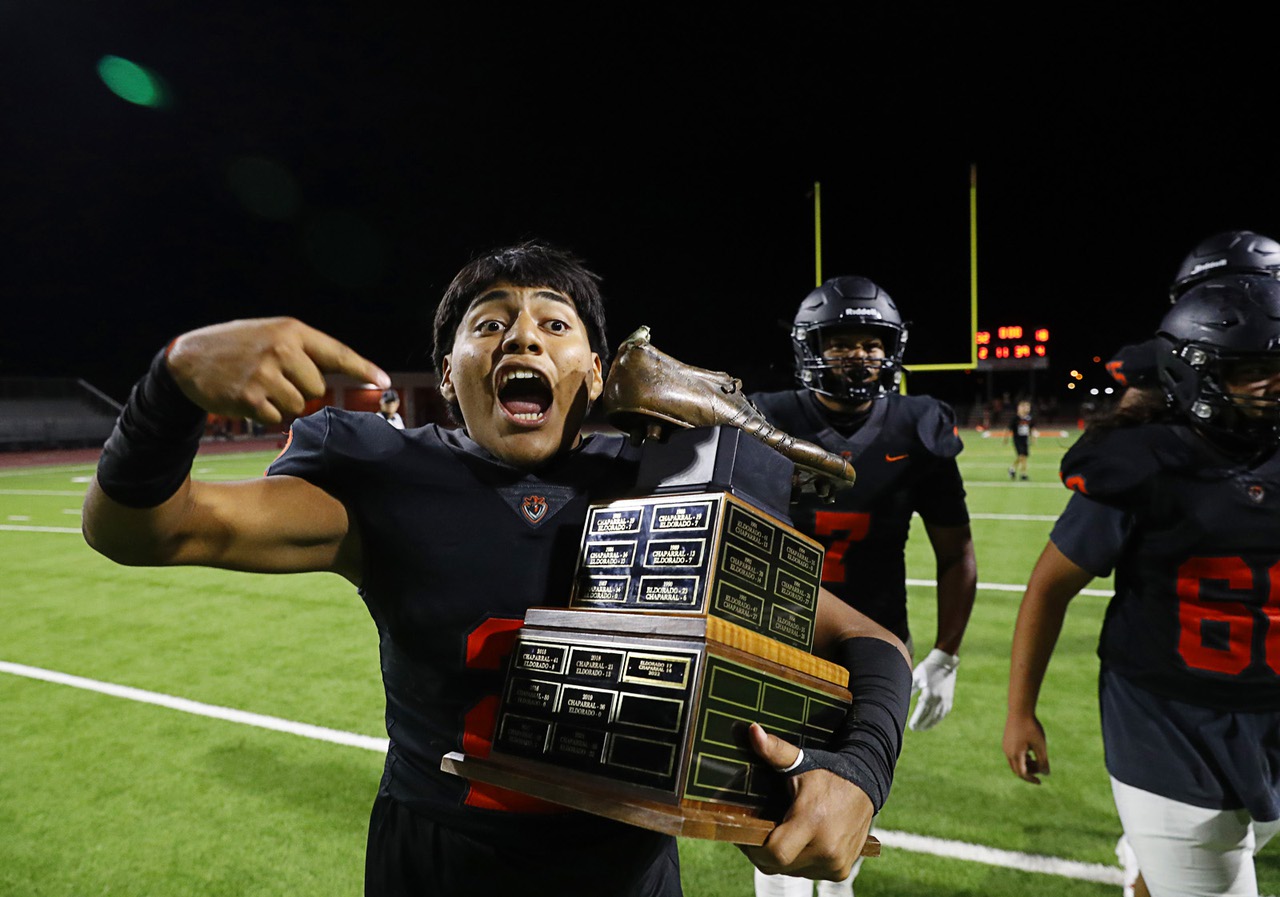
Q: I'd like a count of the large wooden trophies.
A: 1